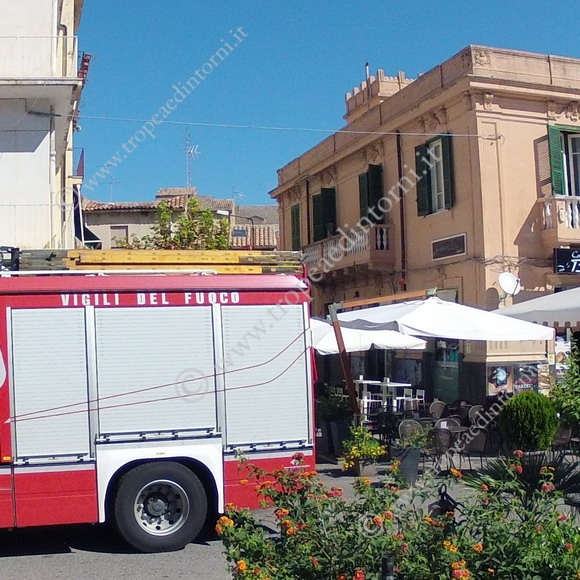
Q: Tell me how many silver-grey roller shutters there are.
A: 3